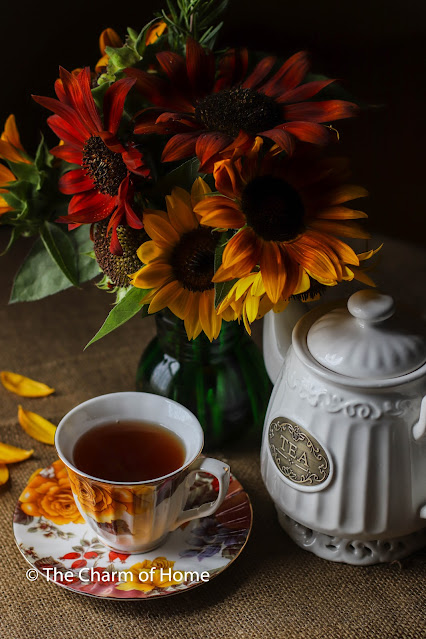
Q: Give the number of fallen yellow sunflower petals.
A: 4